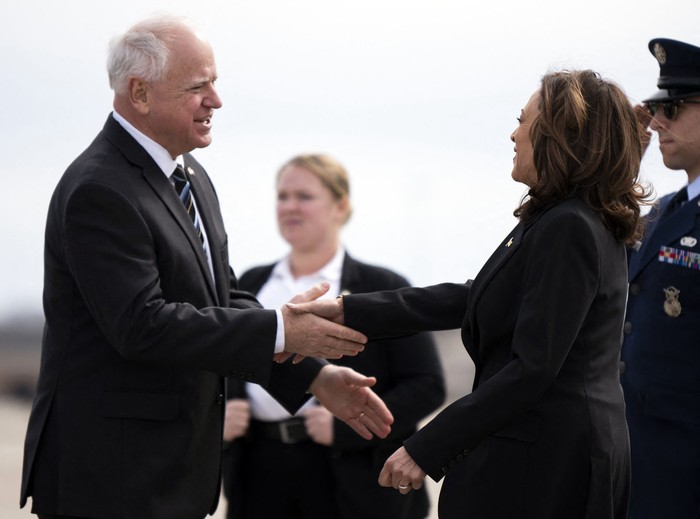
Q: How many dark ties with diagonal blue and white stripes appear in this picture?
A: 1